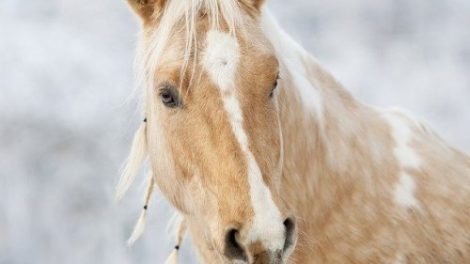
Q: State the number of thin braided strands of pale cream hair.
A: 3